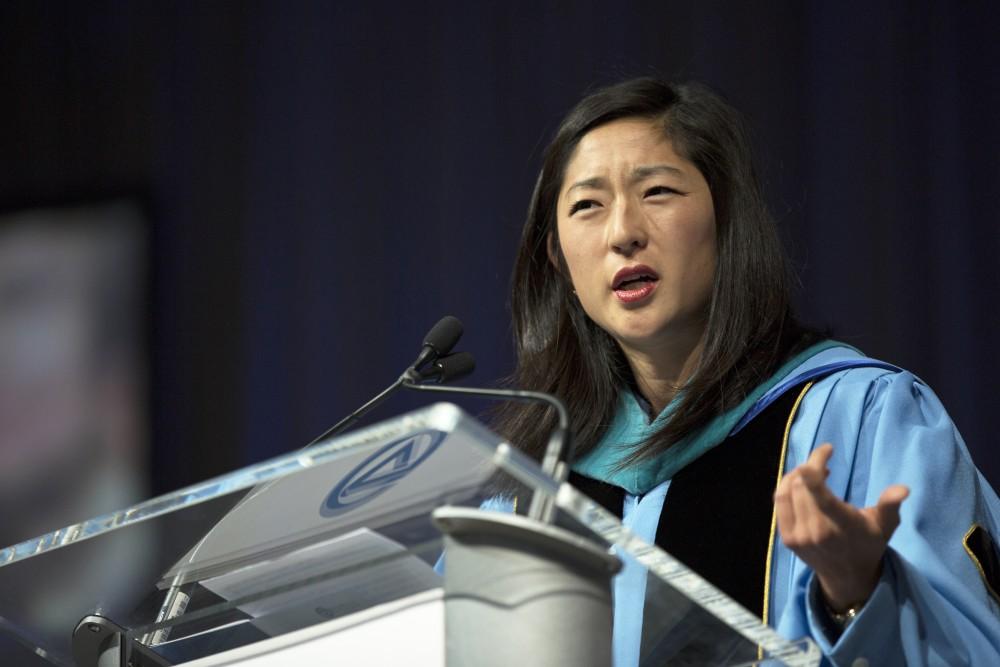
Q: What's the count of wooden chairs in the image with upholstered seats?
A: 0